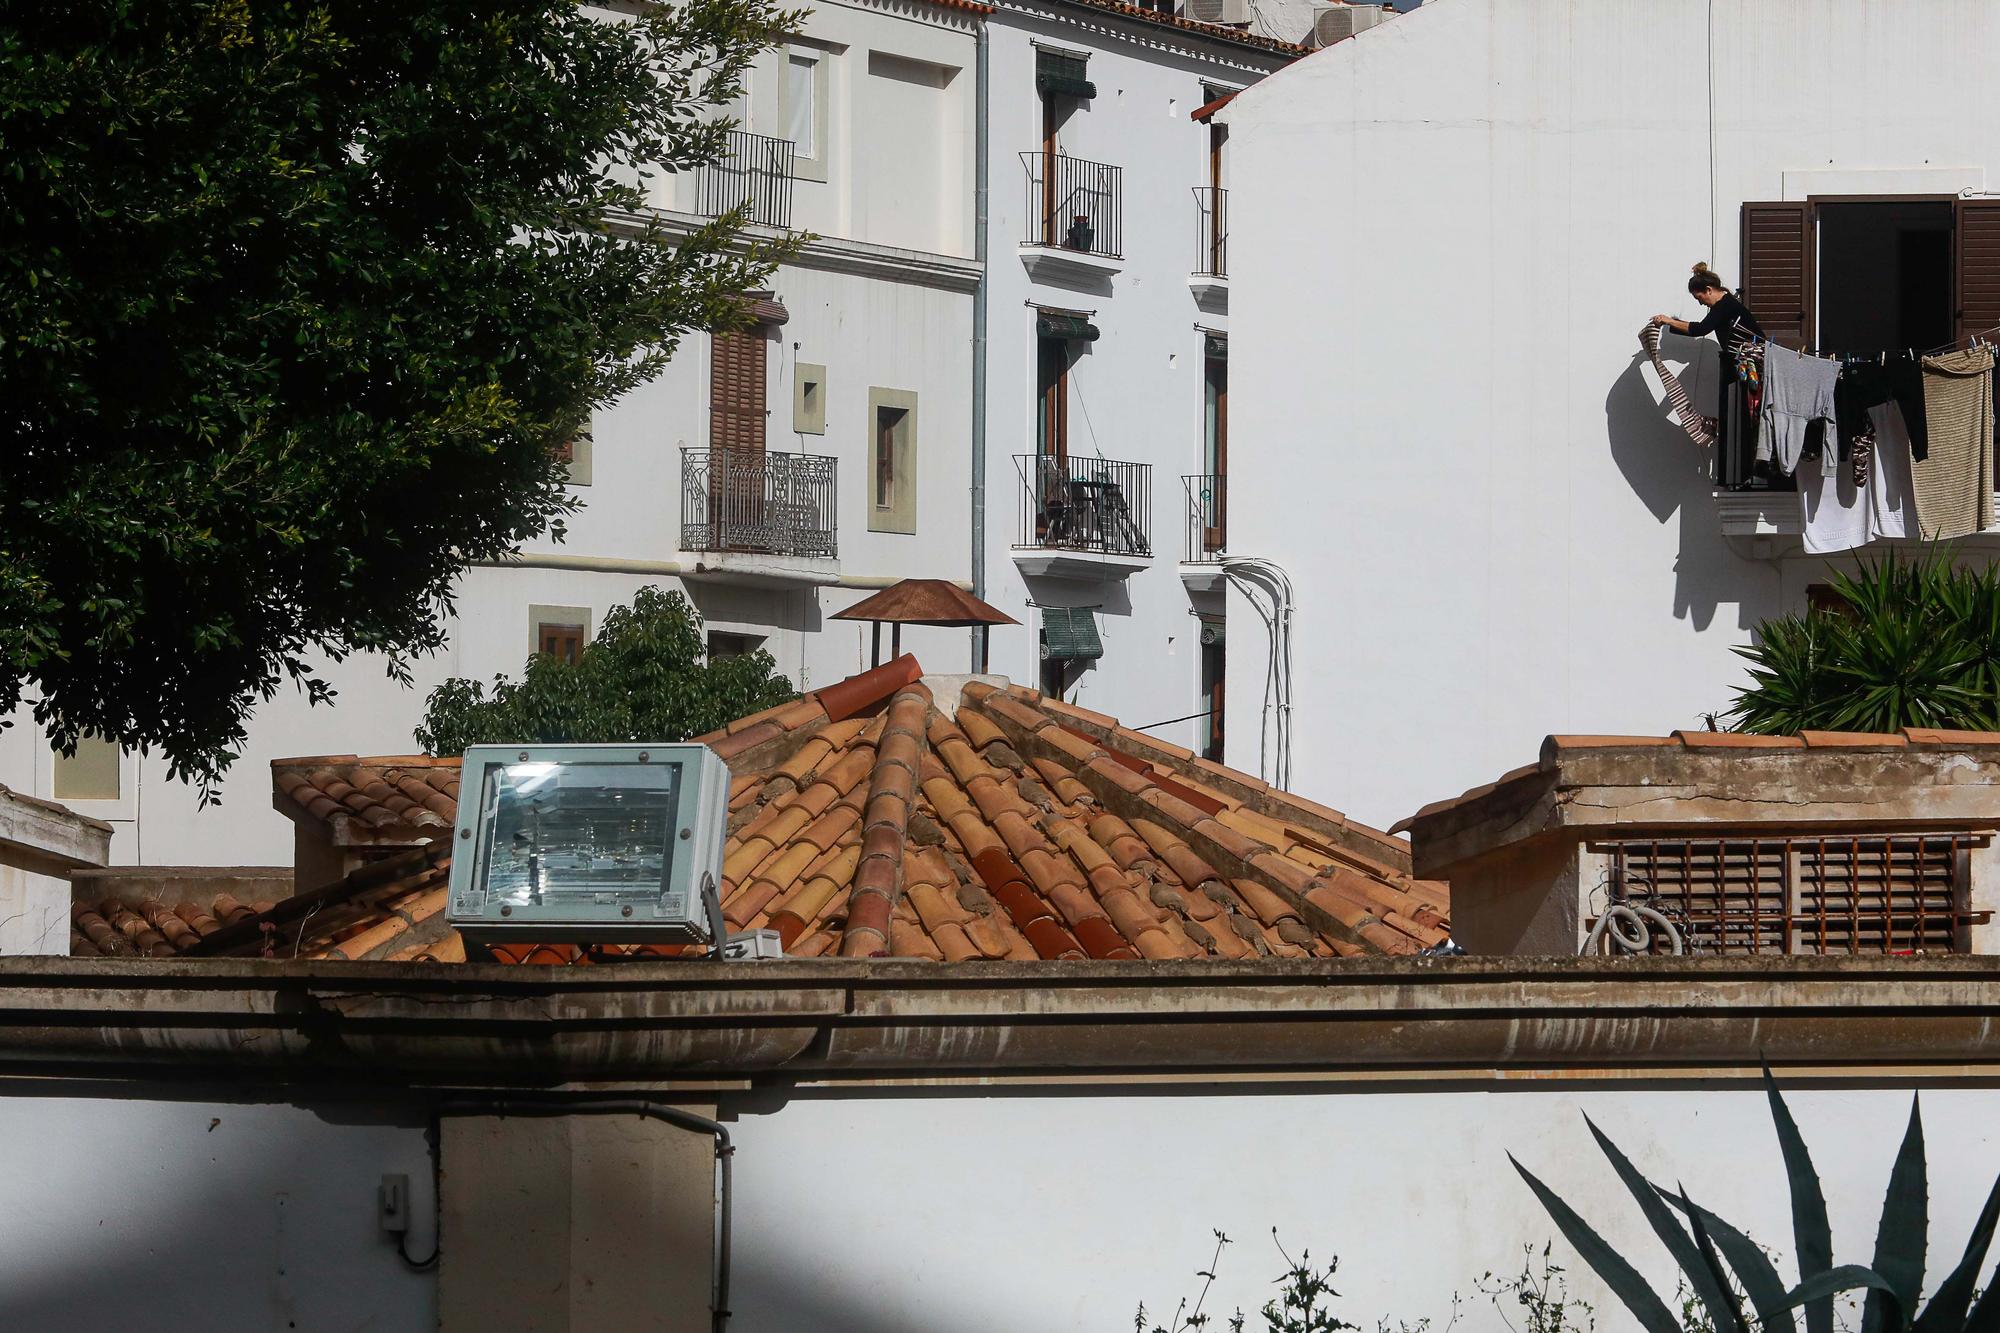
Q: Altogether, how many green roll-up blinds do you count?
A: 6